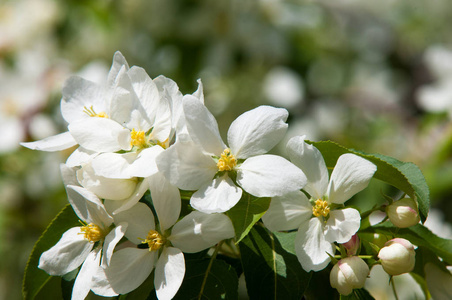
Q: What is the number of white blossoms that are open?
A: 6